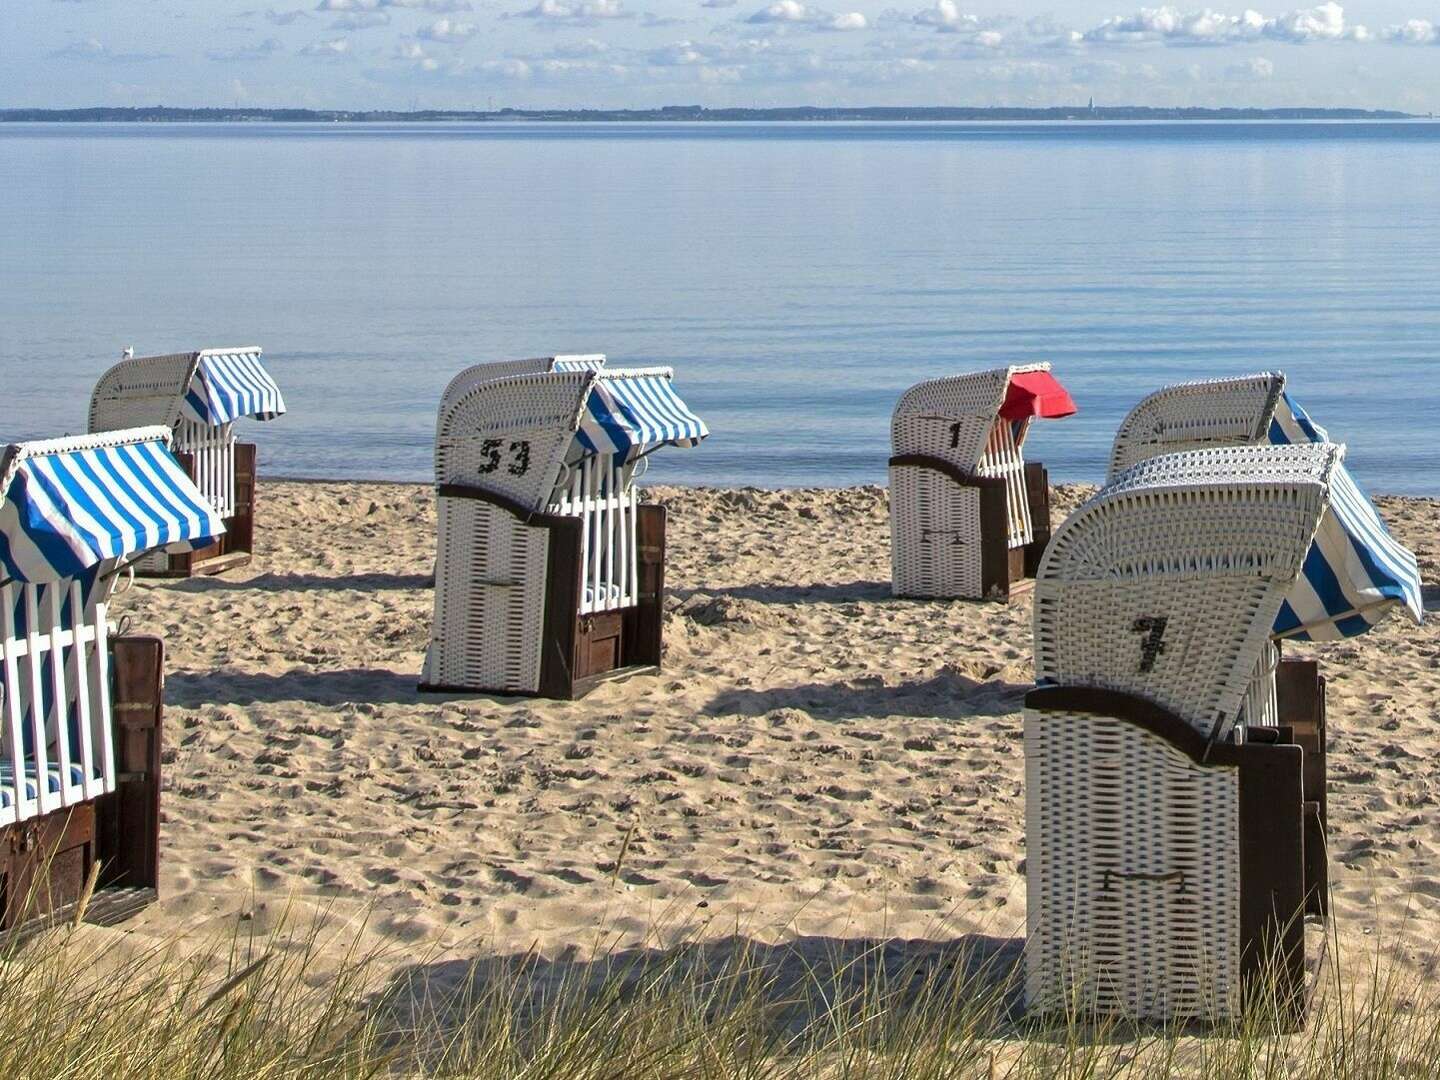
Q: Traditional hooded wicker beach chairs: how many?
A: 7